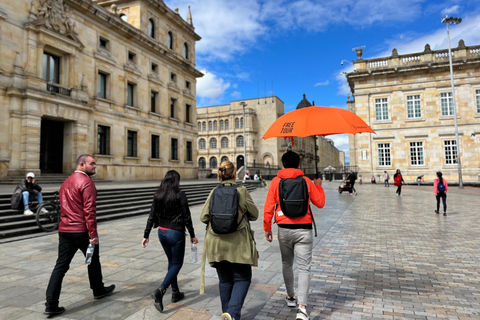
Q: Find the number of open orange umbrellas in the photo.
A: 1